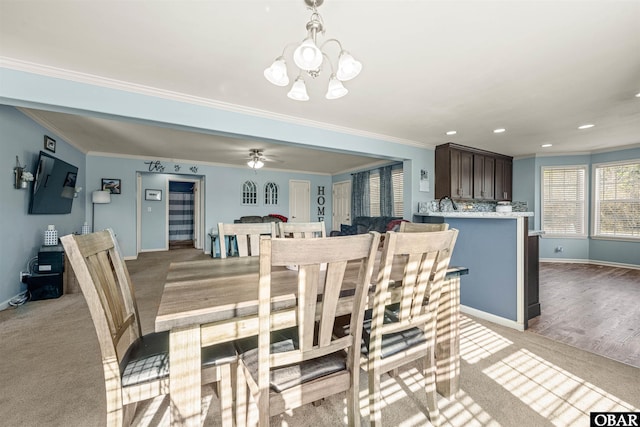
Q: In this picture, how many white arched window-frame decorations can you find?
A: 2